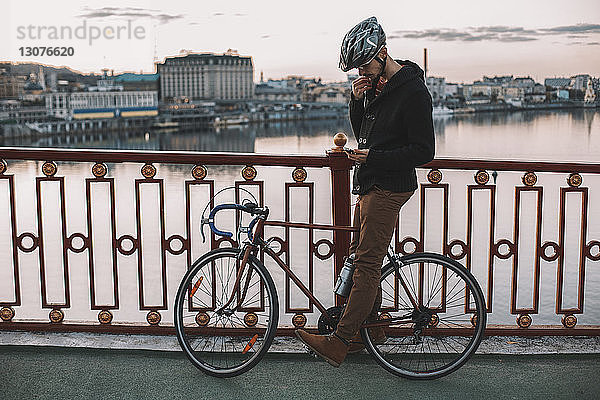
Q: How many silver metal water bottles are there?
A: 1